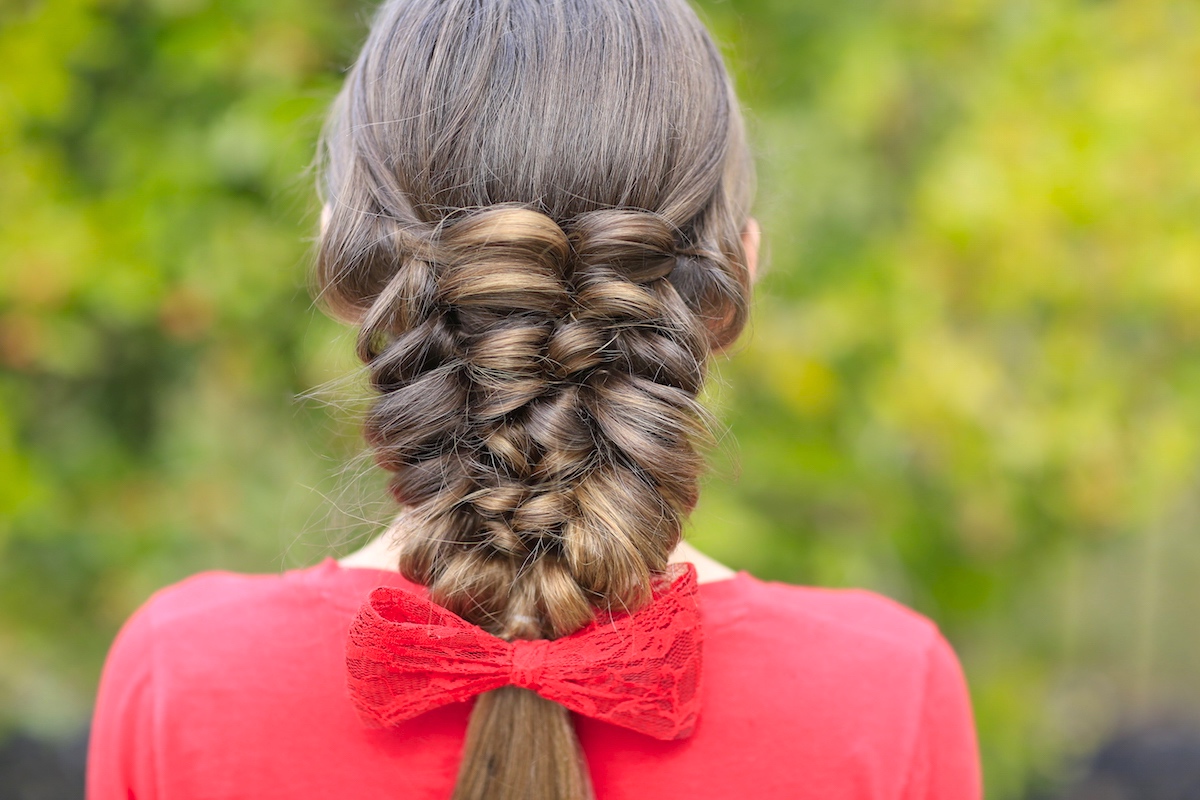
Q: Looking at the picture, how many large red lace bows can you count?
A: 1